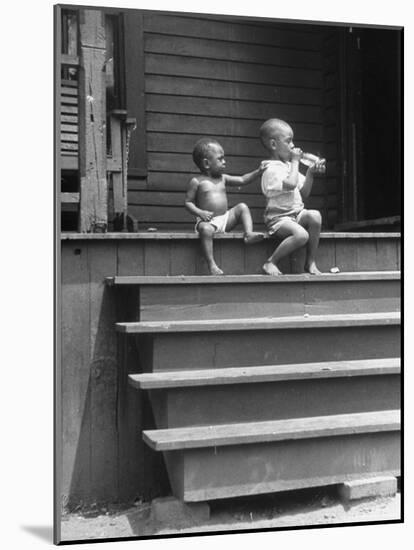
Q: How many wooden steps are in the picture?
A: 4